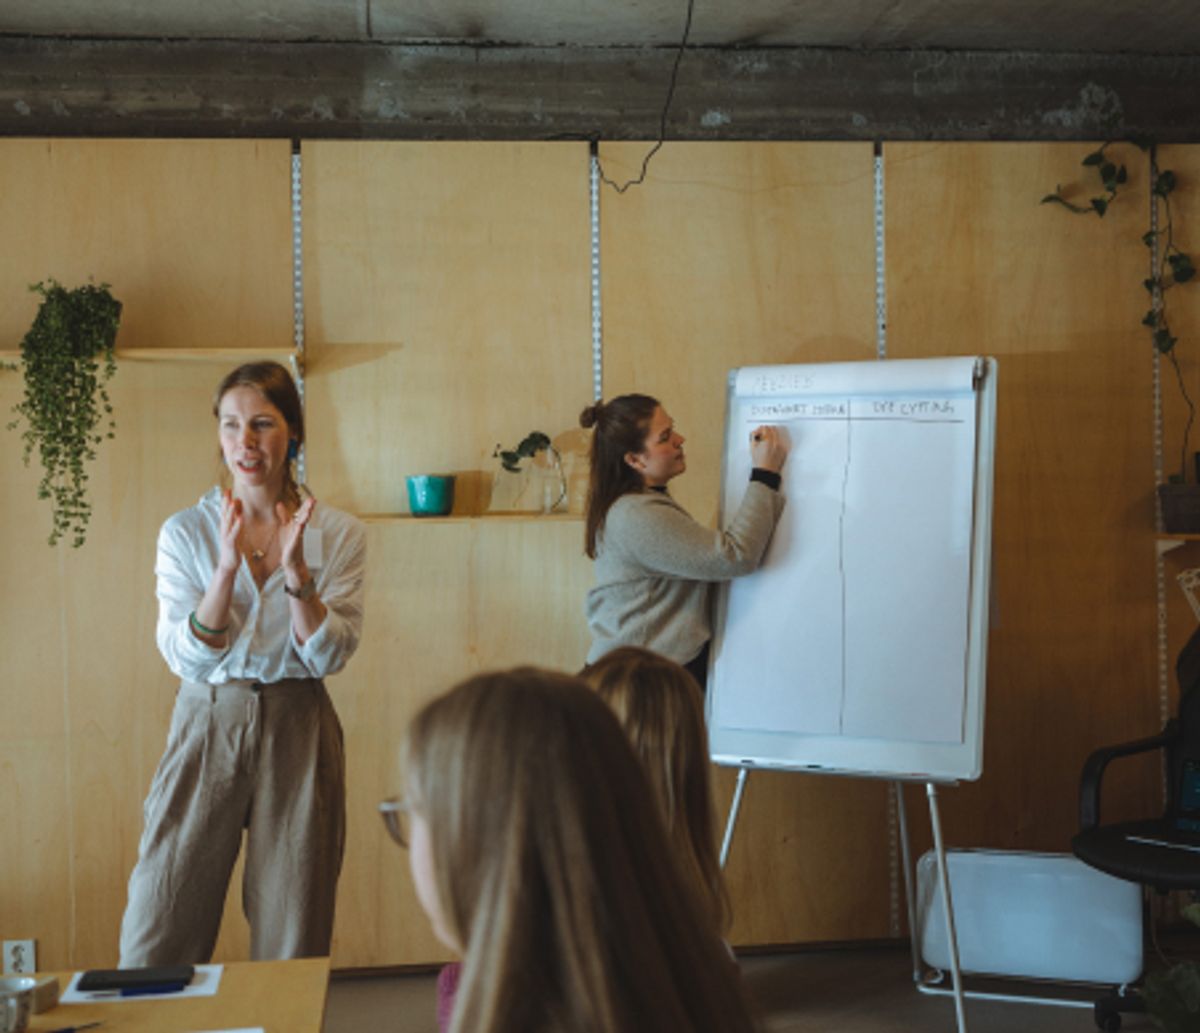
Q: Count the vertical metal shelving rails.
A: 4